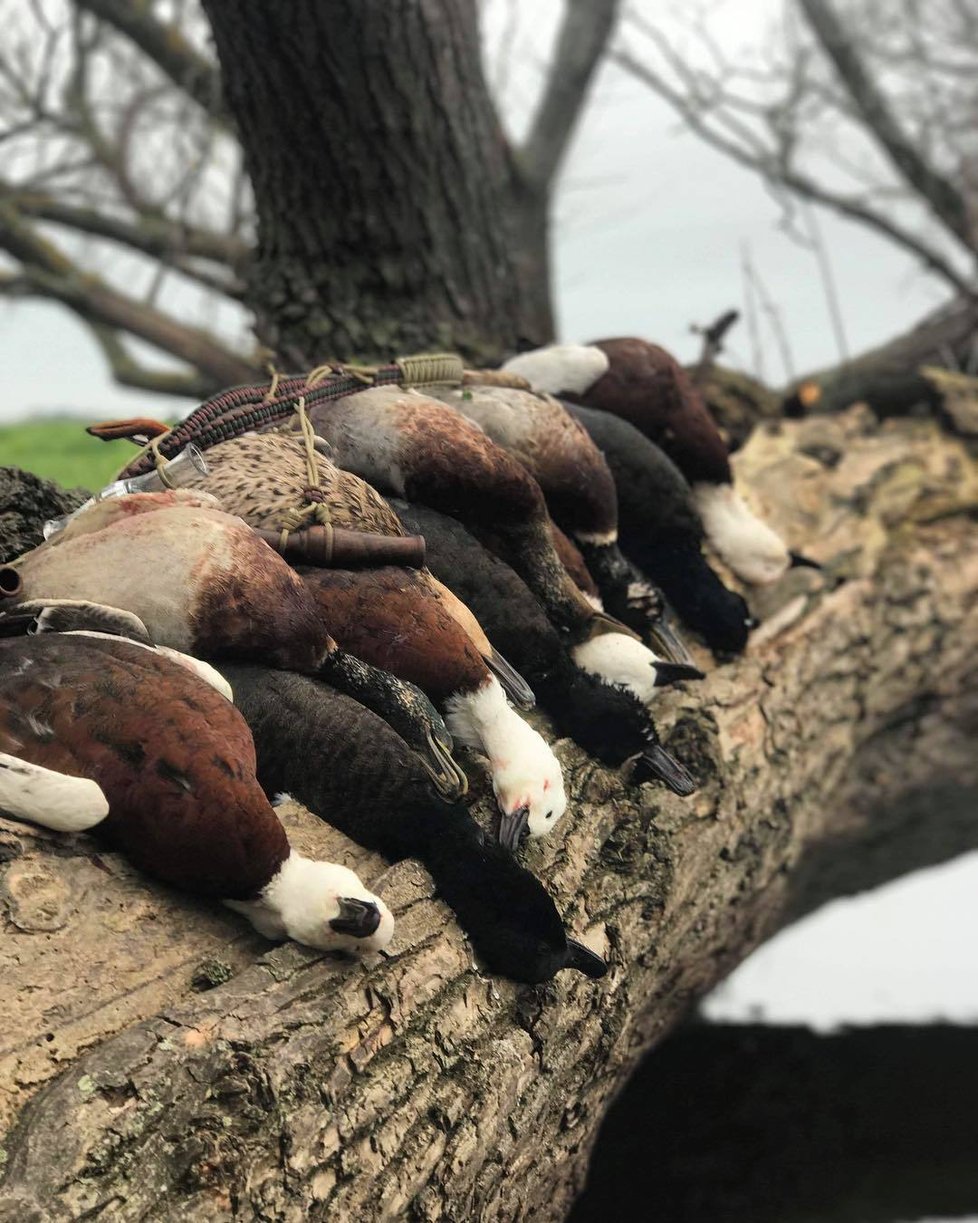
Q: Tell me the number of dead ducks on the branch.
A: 11